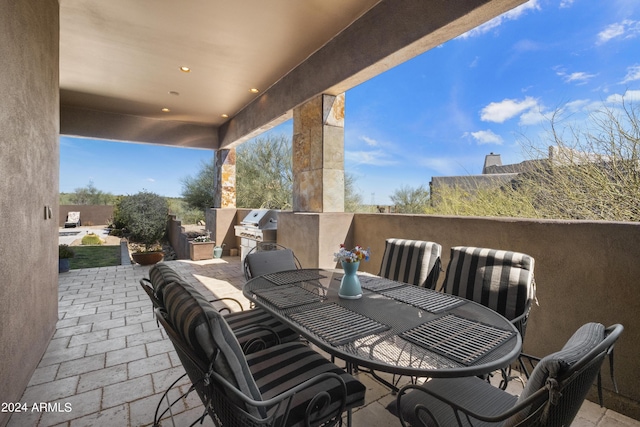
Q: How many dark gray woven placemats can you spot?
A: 6